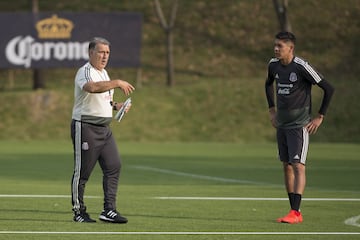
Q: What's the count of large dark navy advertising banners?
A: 1